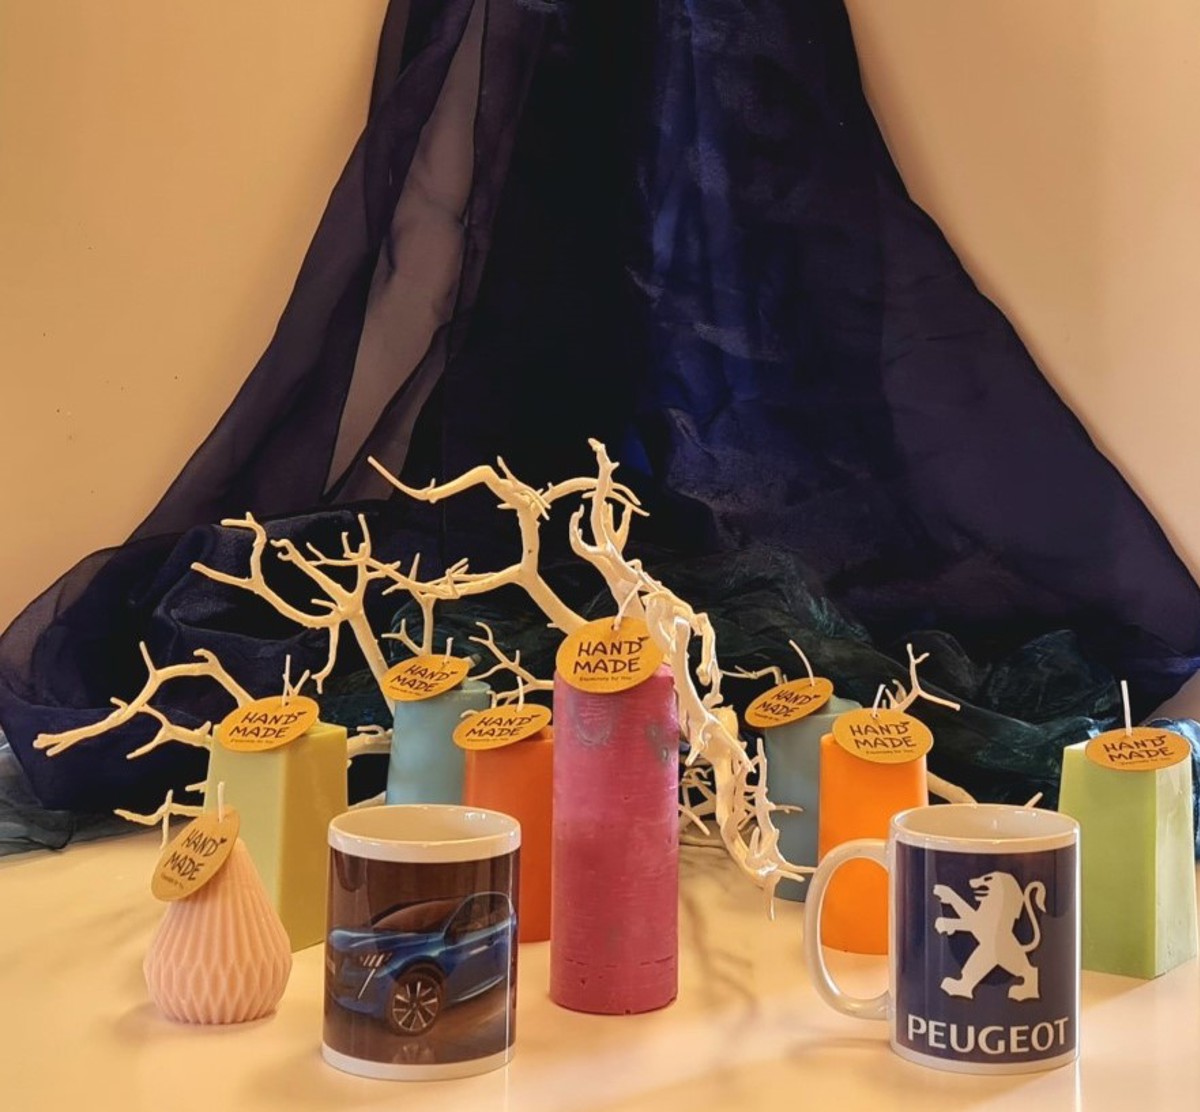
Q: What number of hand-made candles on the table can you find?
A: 8